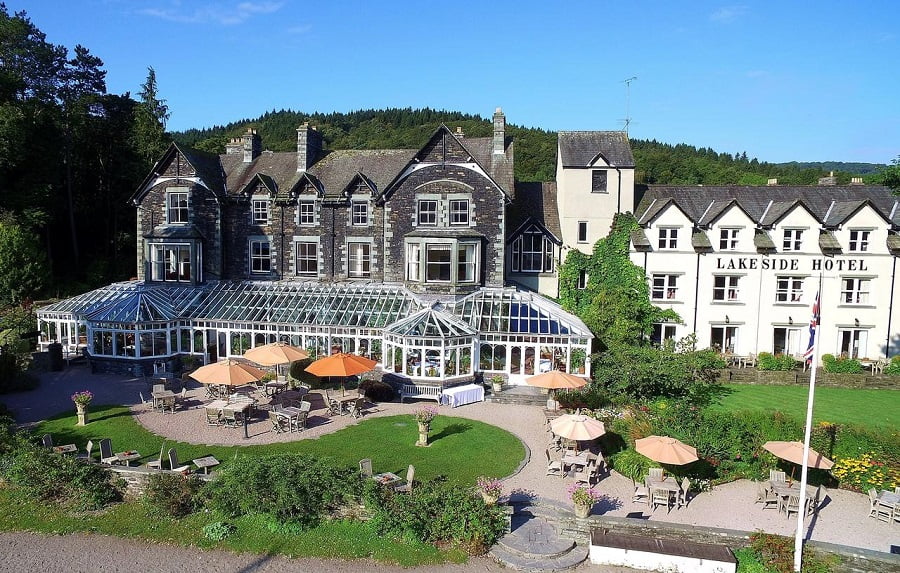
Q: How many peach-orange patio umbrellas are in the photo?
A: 7